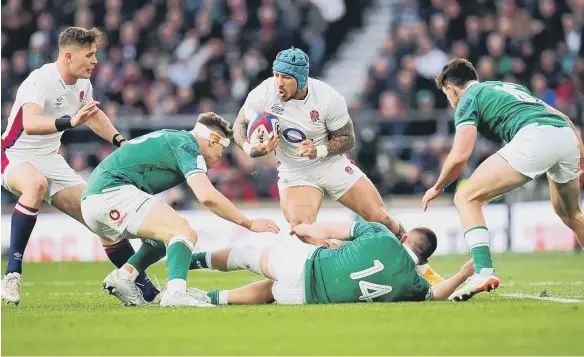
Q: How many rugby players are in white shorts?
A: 5